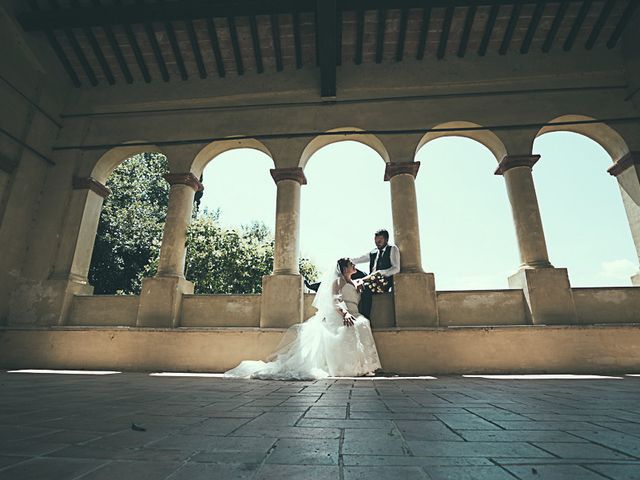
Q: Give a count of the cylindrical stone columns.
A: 4